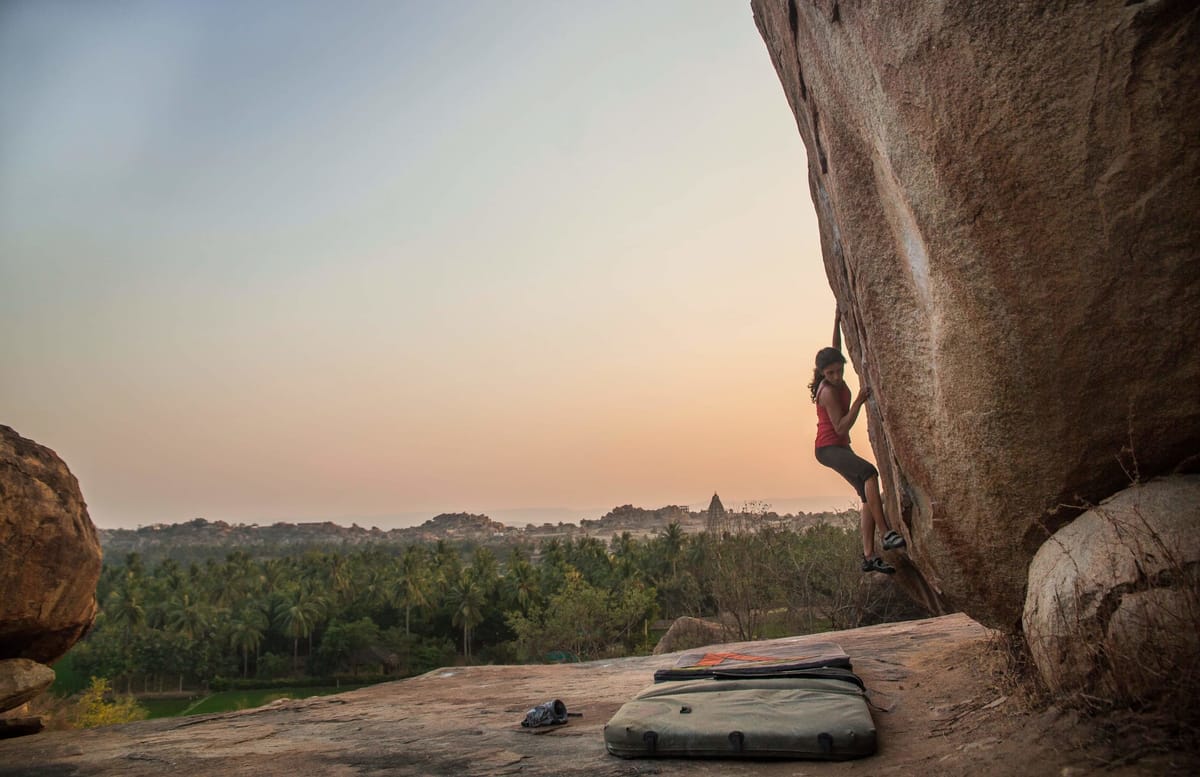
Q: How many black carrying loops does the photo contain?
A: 3